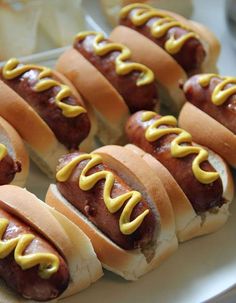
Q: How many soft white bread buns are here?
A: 8